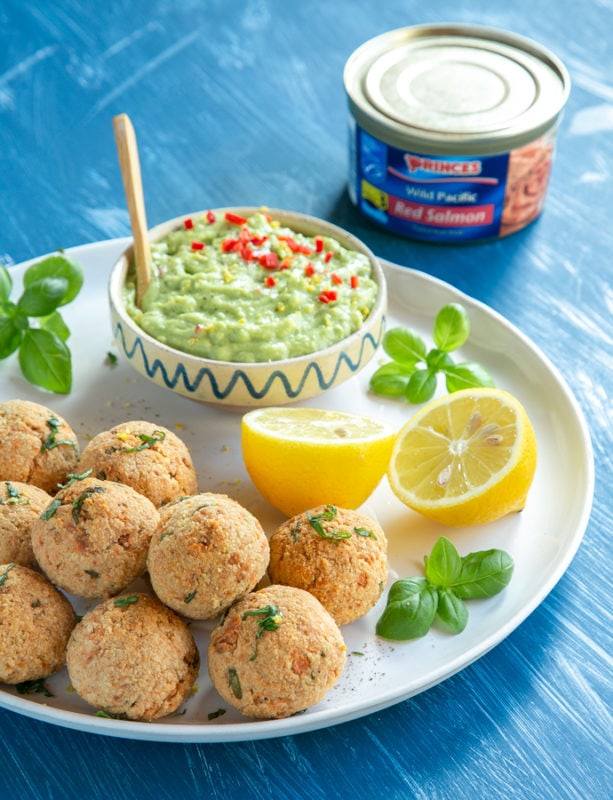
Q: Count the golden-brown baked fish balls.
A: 9